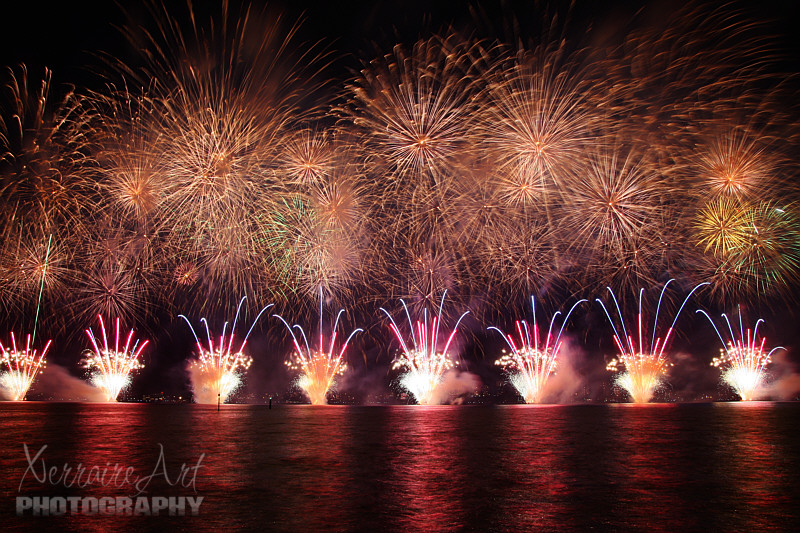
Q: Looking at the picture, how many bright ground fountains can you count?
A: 8